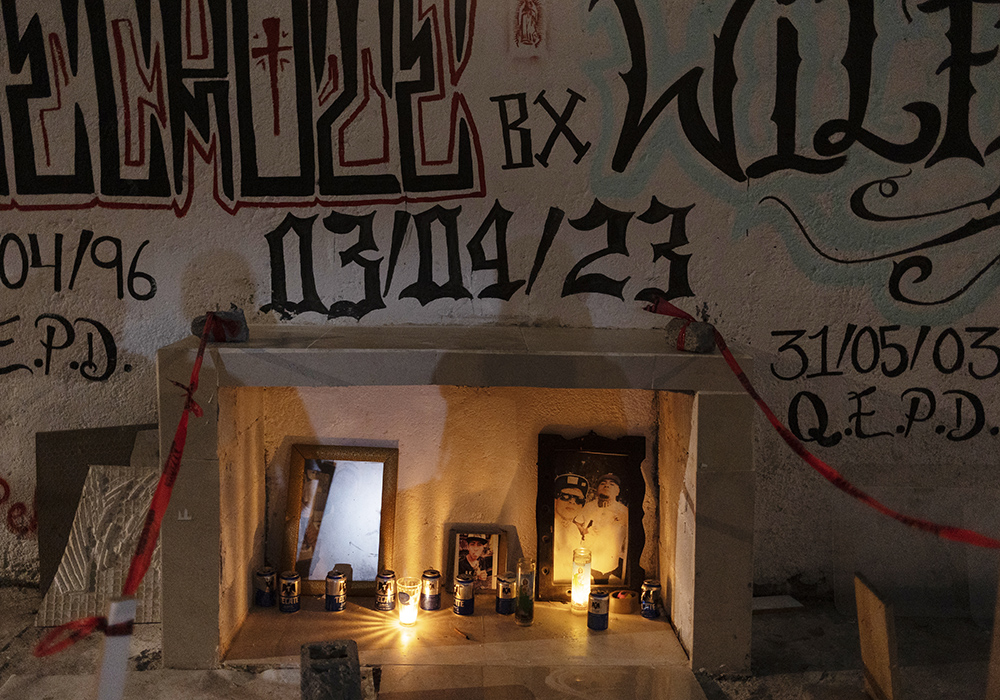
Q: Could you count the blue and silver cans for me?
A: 9